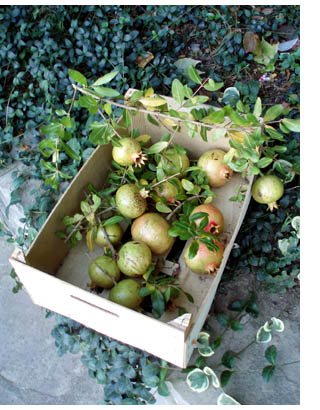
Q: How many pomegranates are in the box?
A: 12